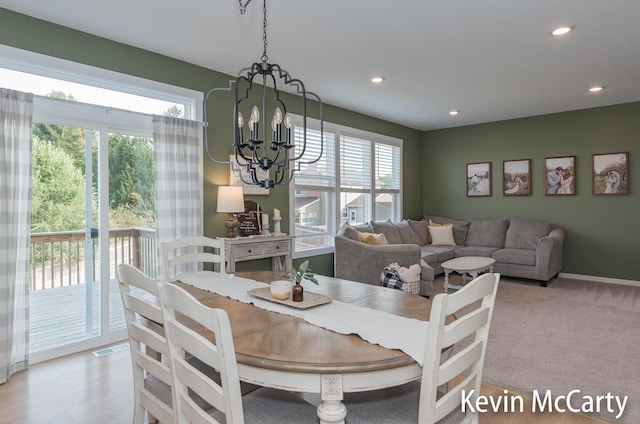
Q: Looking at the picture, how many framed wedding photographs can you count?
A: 4